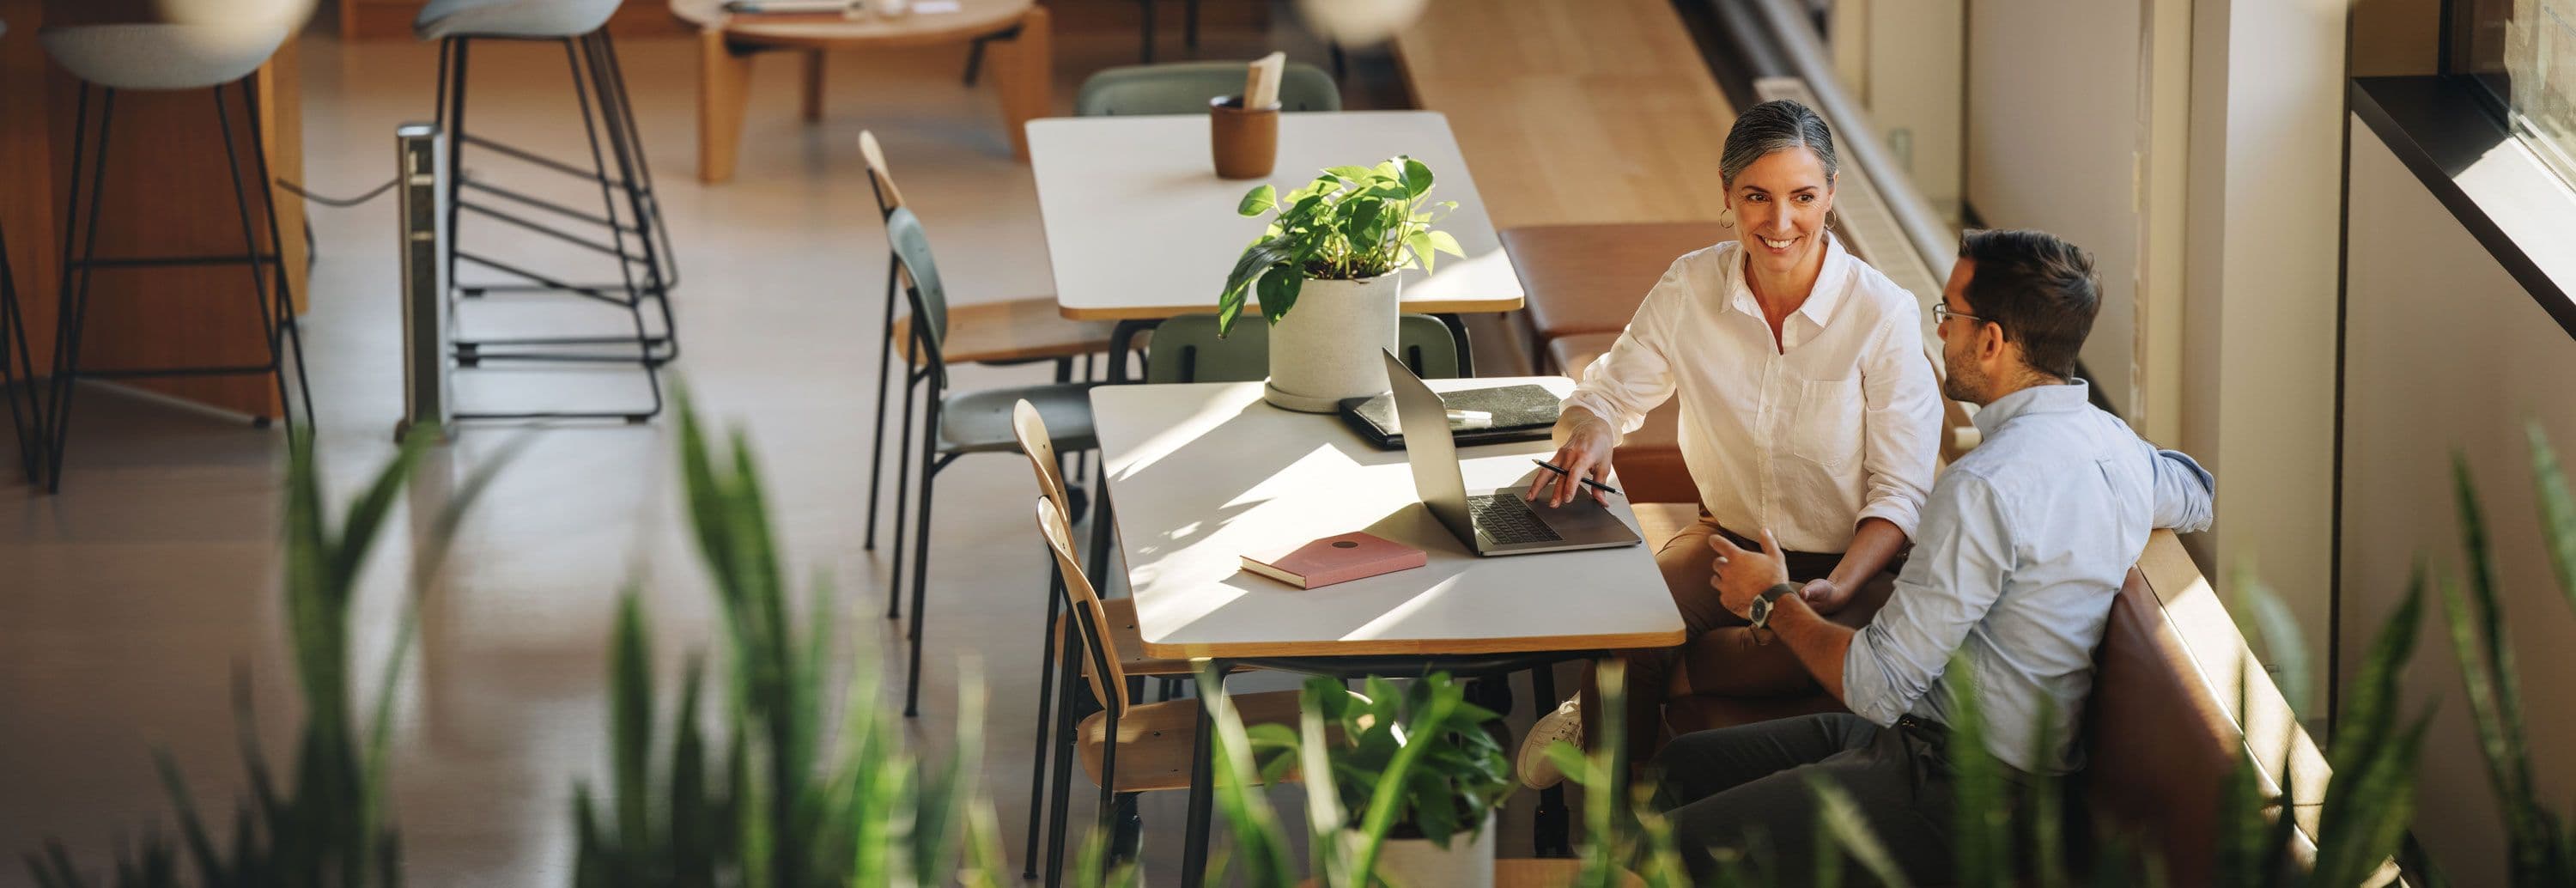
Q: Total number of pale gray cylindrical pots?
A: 2